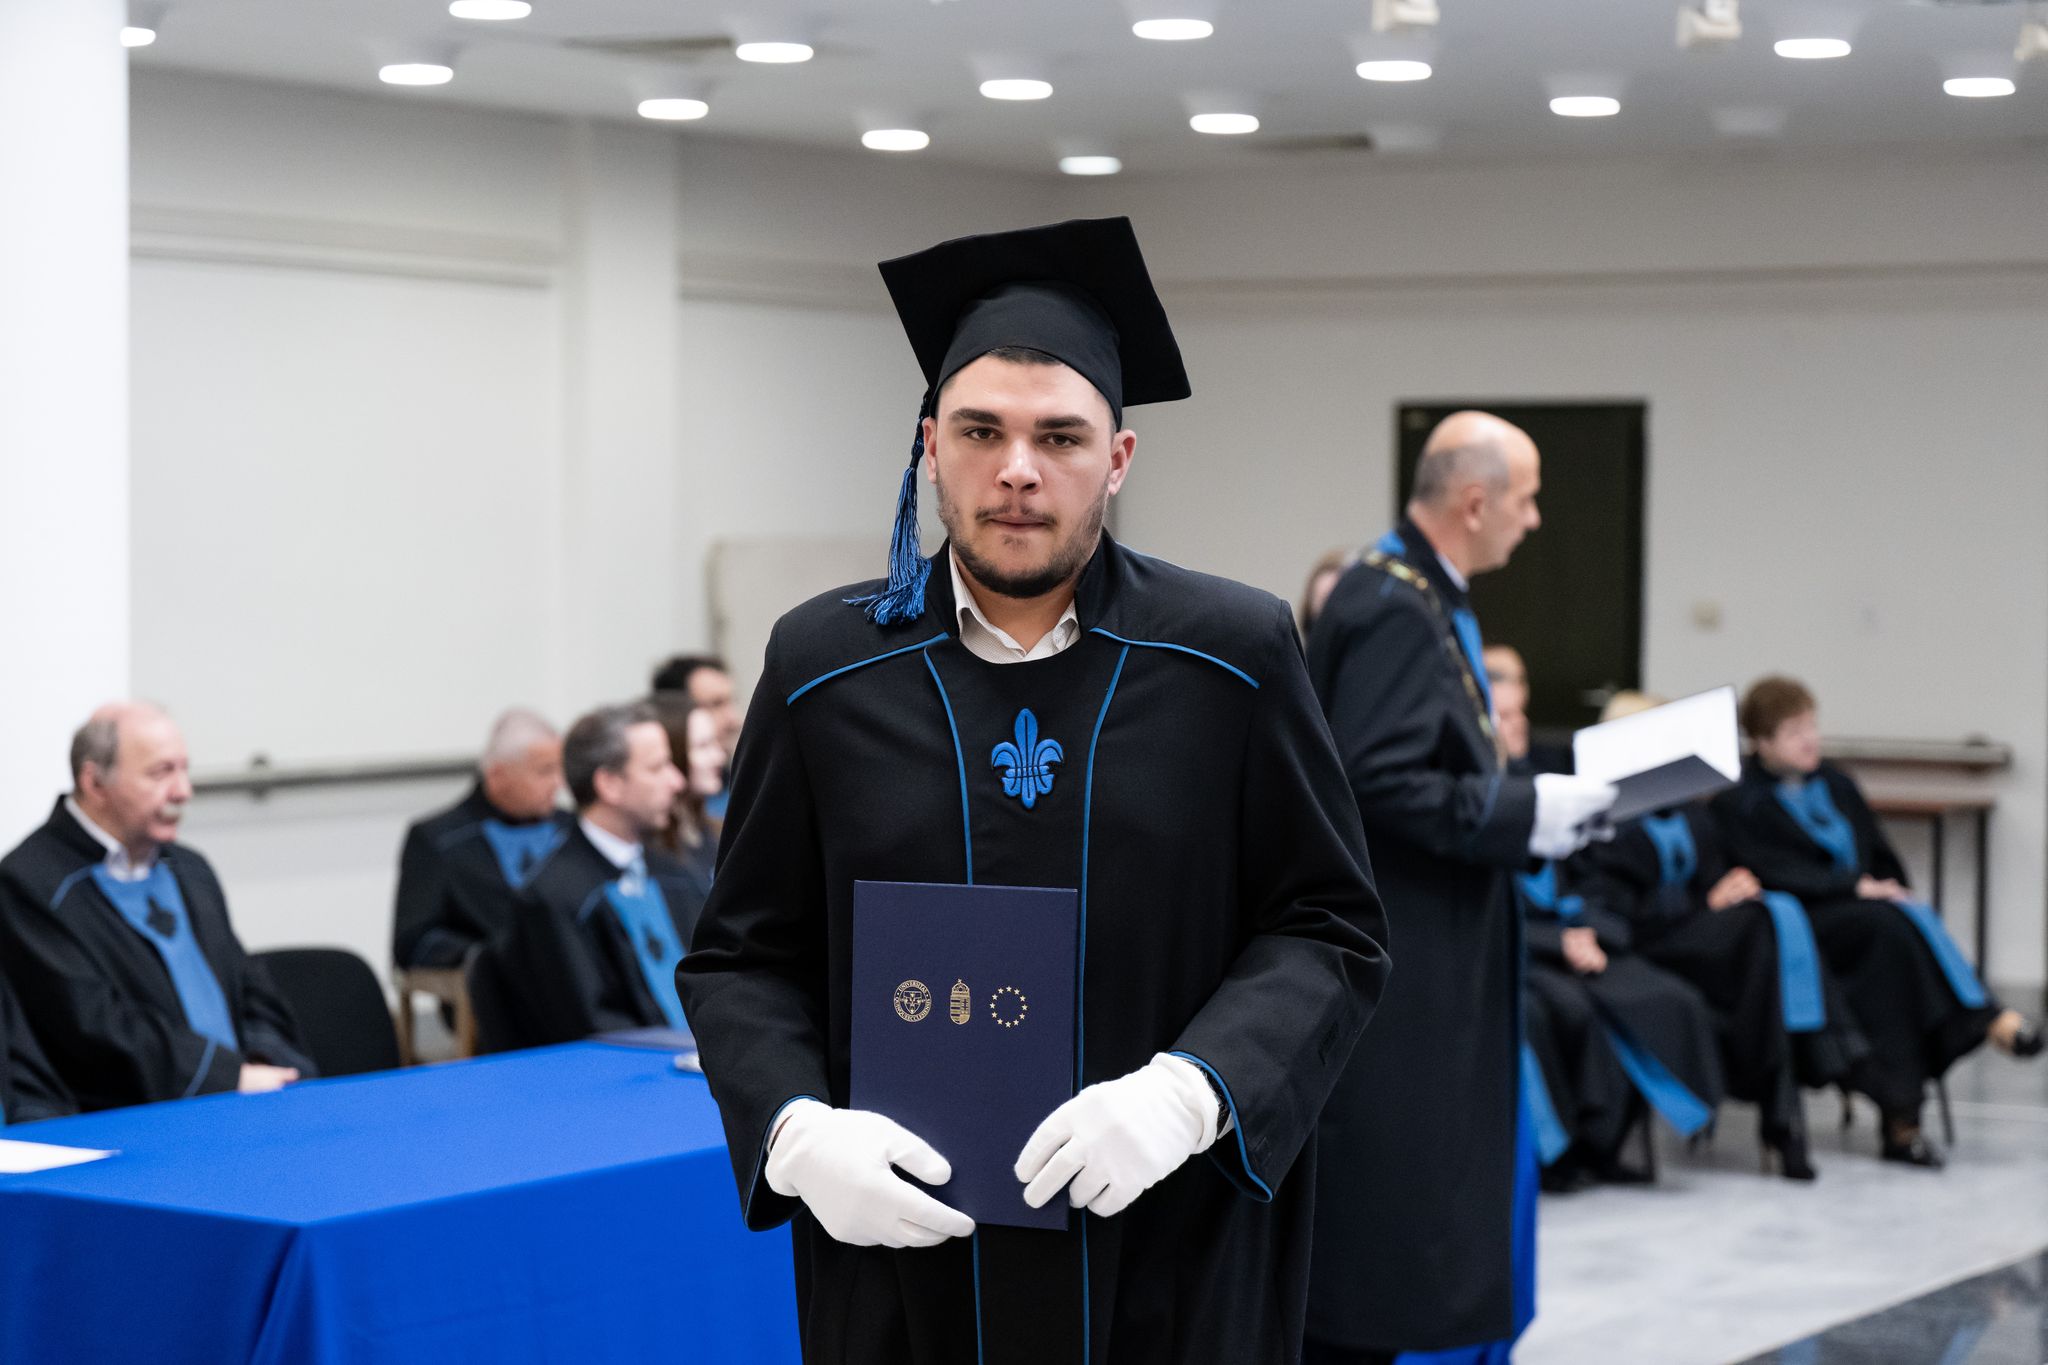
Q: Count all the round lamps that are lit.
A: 14